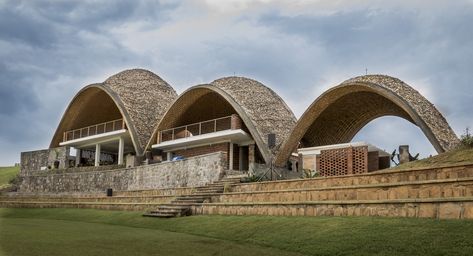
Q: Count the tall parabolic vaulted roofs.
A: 3